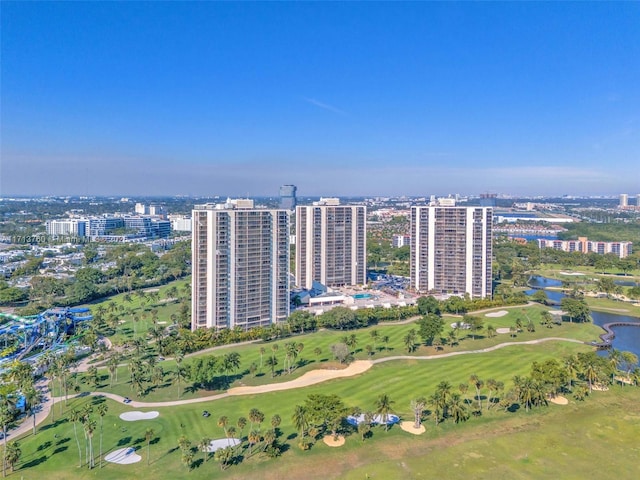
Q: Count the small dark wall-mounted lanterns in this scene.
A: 0